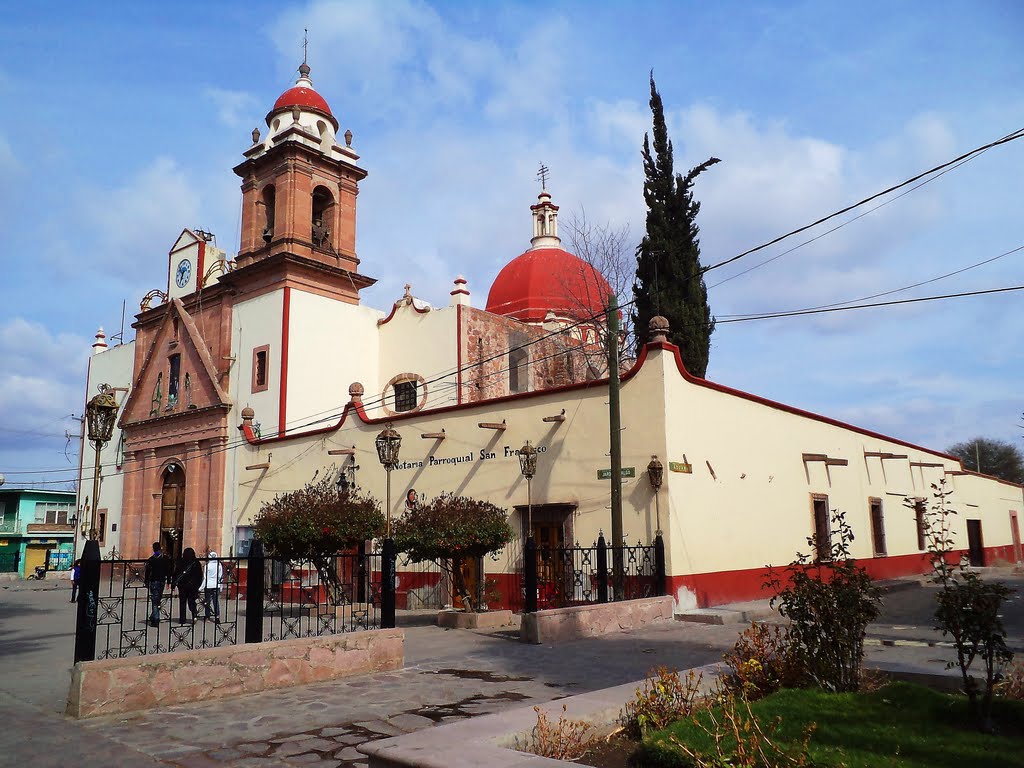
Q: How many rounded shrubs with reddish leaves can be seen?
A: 2